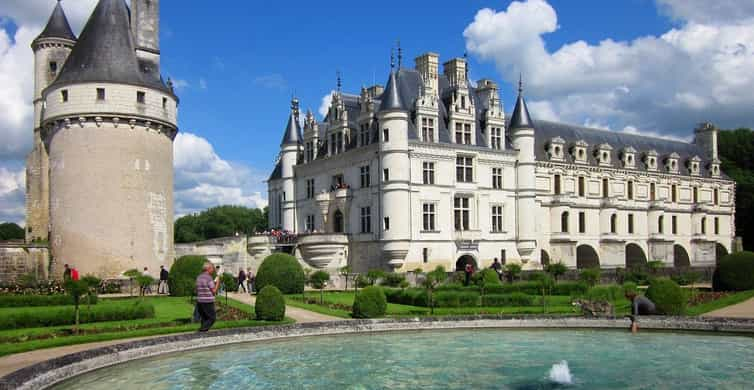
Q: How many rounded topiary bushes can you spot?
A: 6